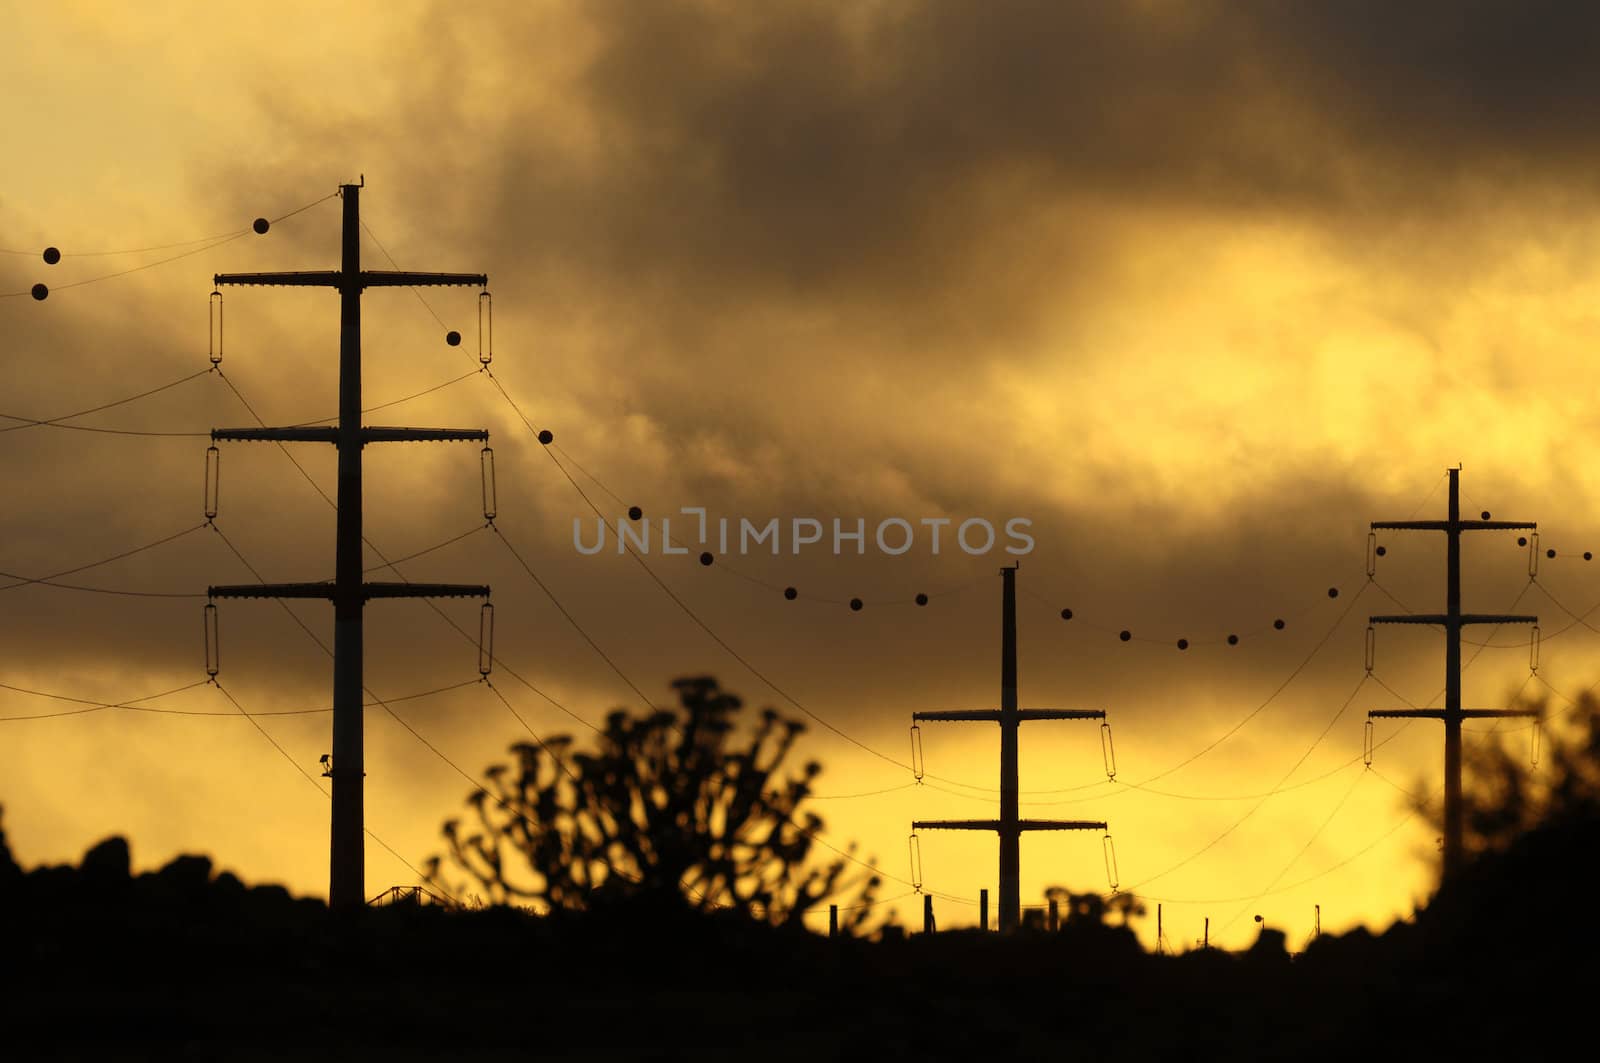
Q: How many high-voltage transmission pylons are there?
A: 3